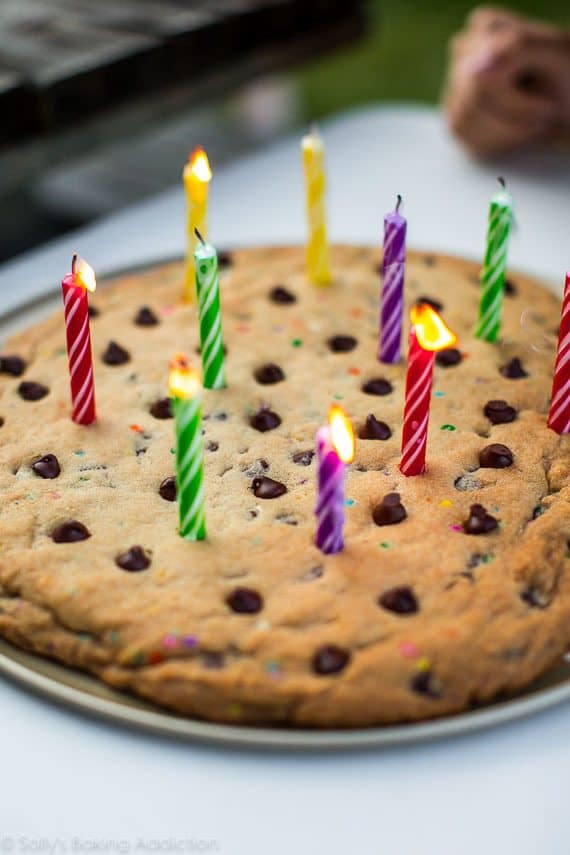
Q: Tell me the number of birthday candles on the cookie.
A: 10